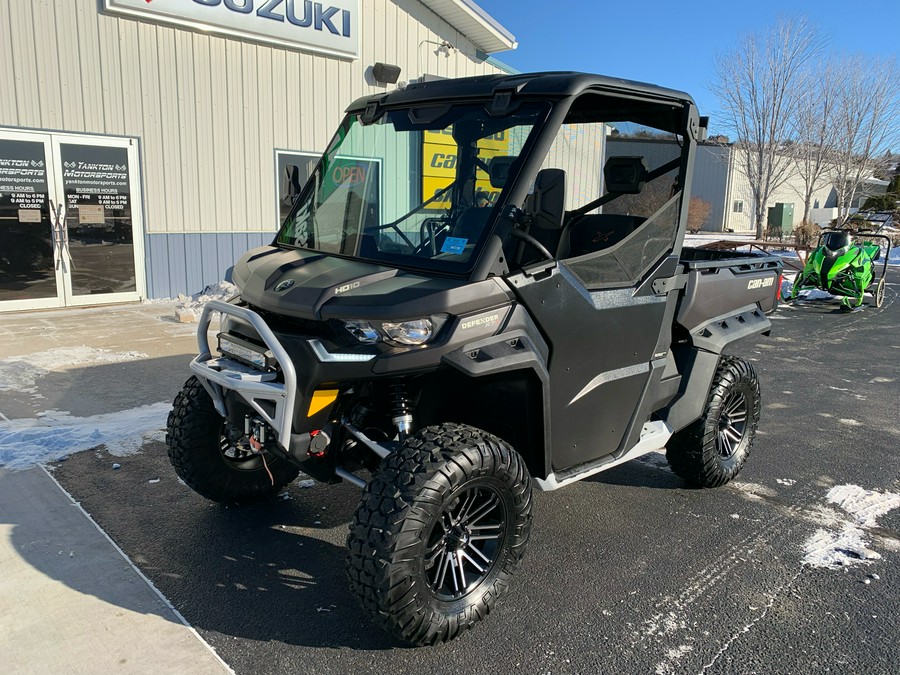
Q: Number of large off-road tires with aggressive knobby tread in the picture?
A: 3